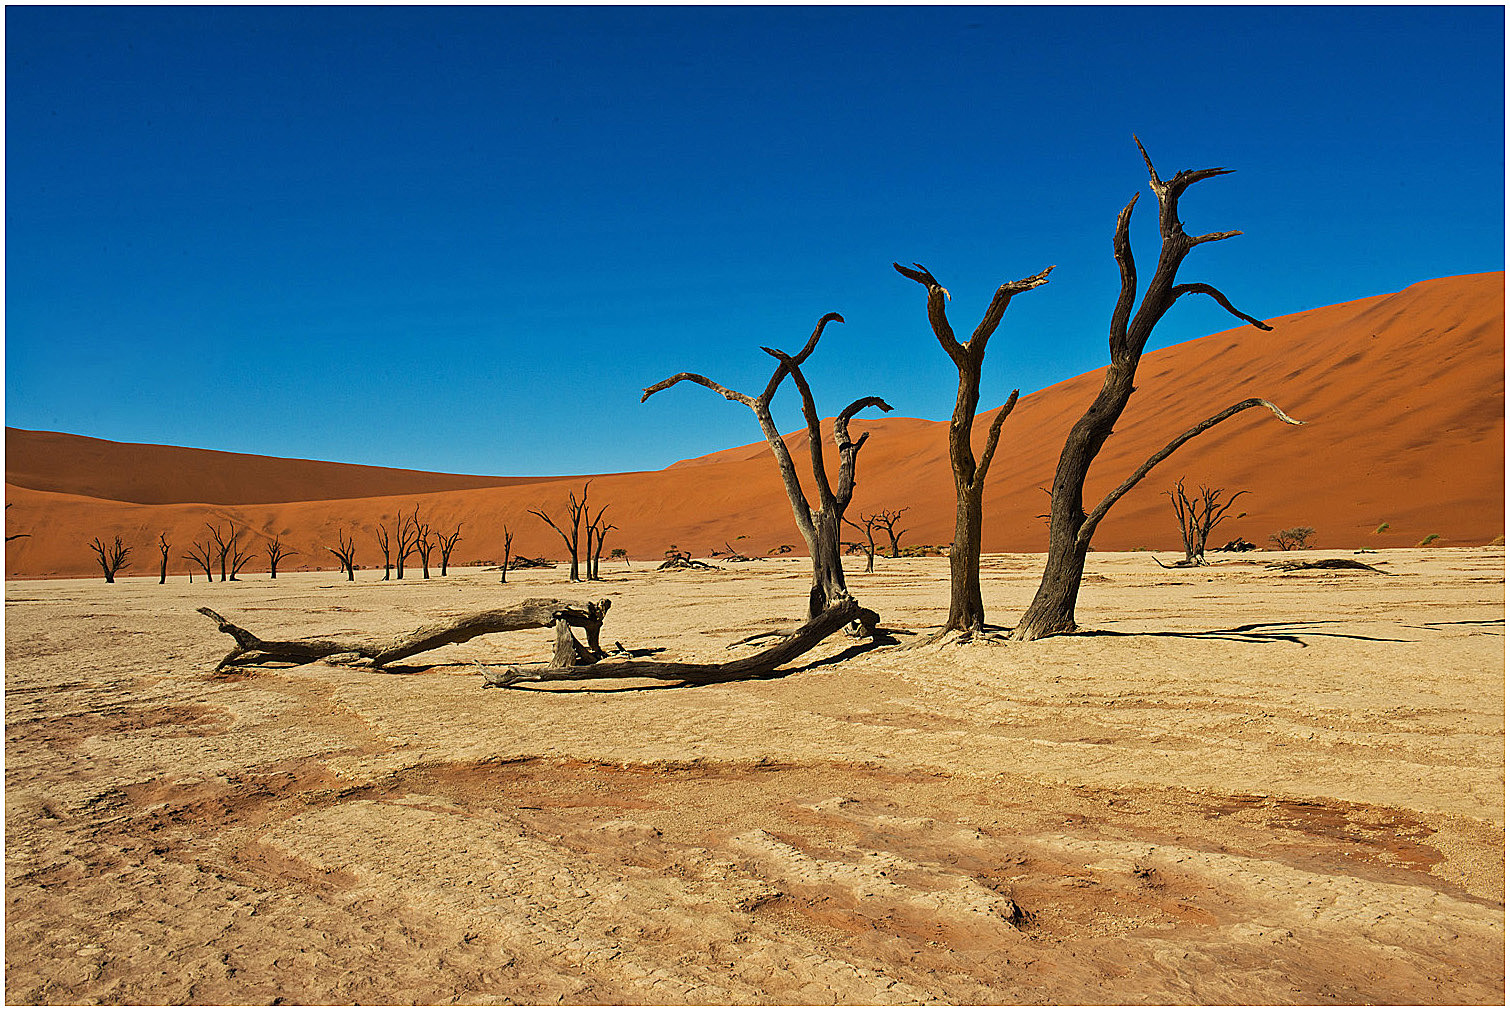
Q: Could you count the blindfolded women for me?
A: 0